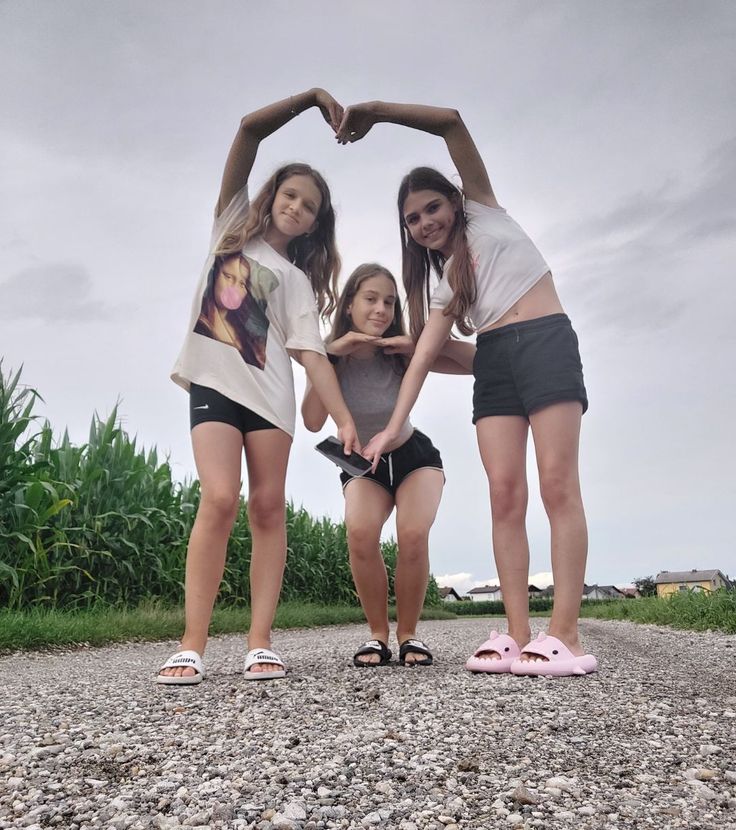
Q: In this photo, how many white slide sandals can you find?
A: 2